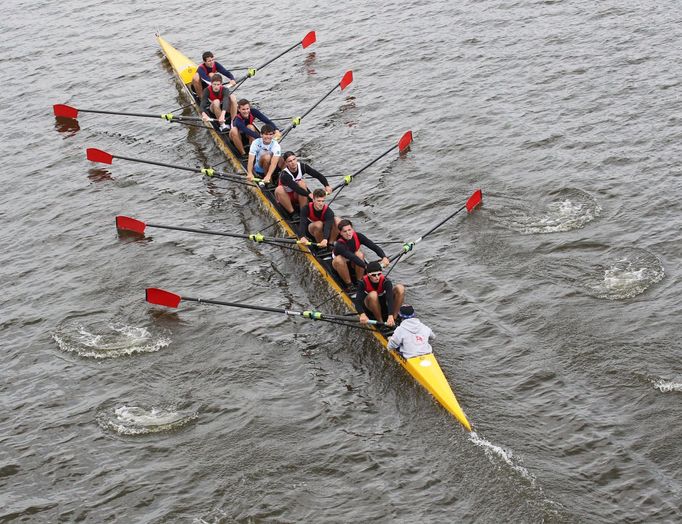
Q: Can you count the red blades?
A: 8